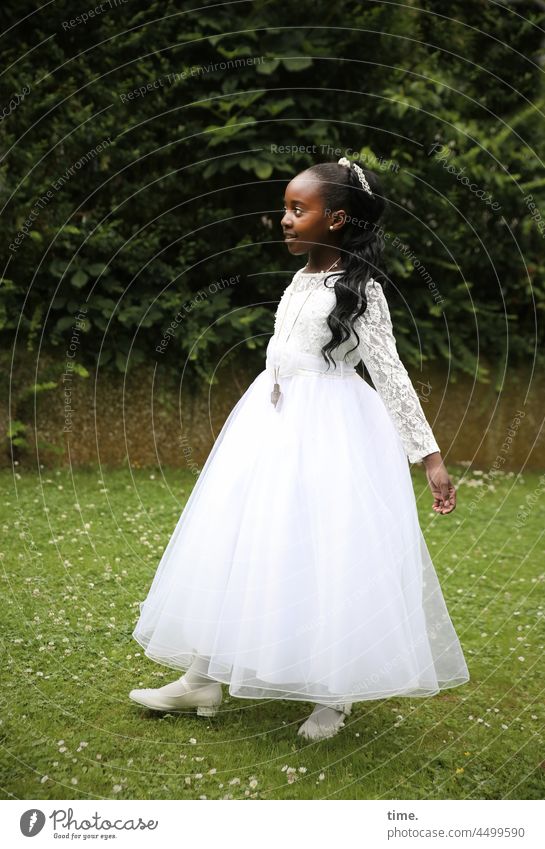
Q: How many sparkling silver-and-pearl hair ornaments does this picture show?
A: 1